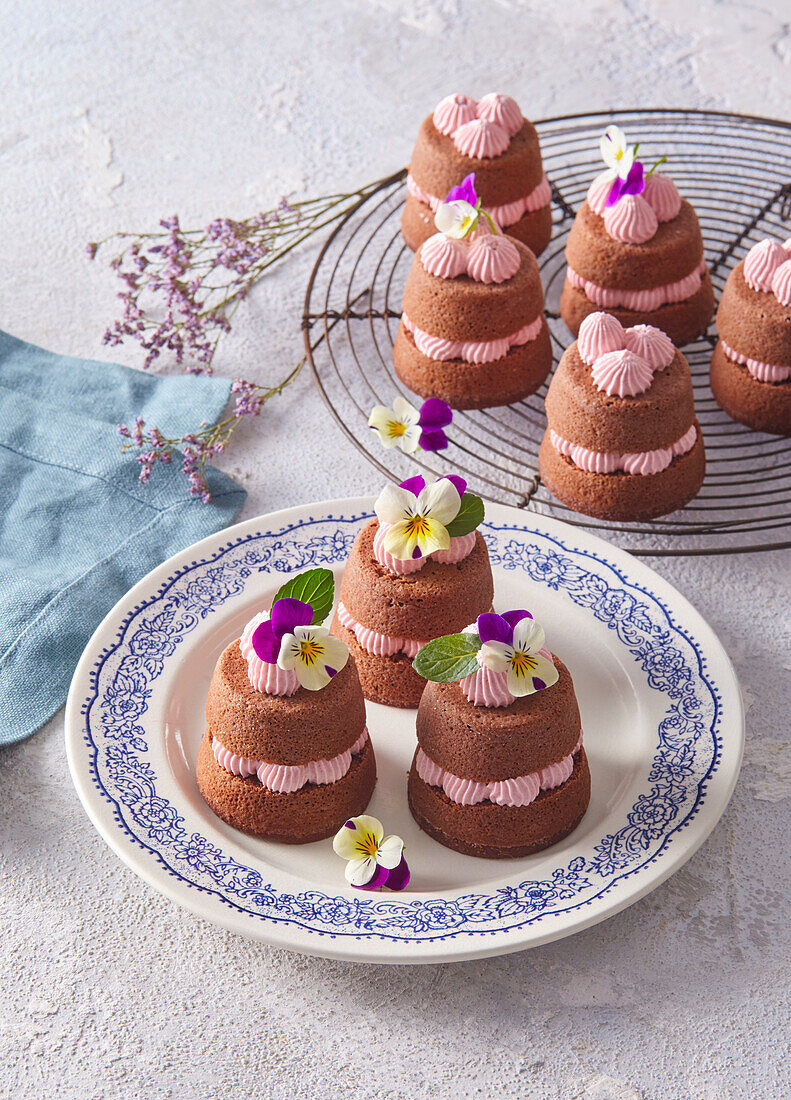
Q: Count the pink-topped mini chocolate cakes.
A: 8